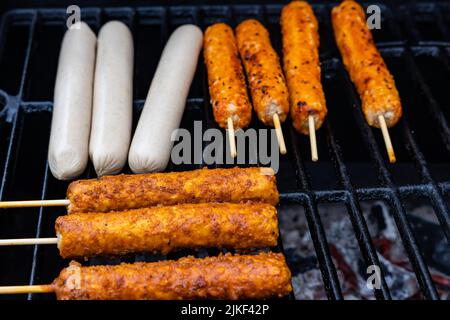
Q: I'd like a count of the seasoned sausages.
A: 7